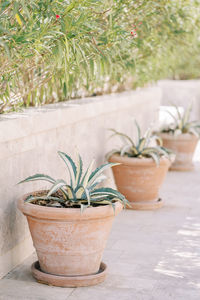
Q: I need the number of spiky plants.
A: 3